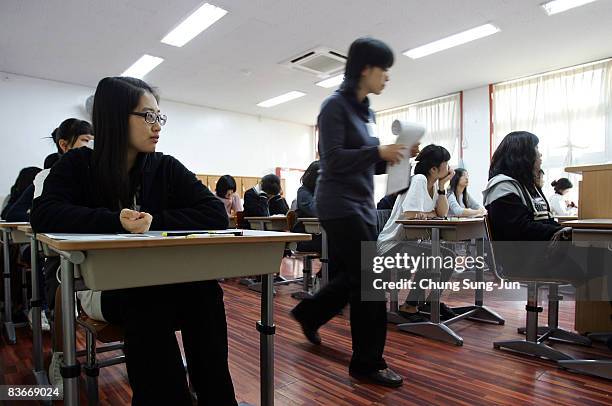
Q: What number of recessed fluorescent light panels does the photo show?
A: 6